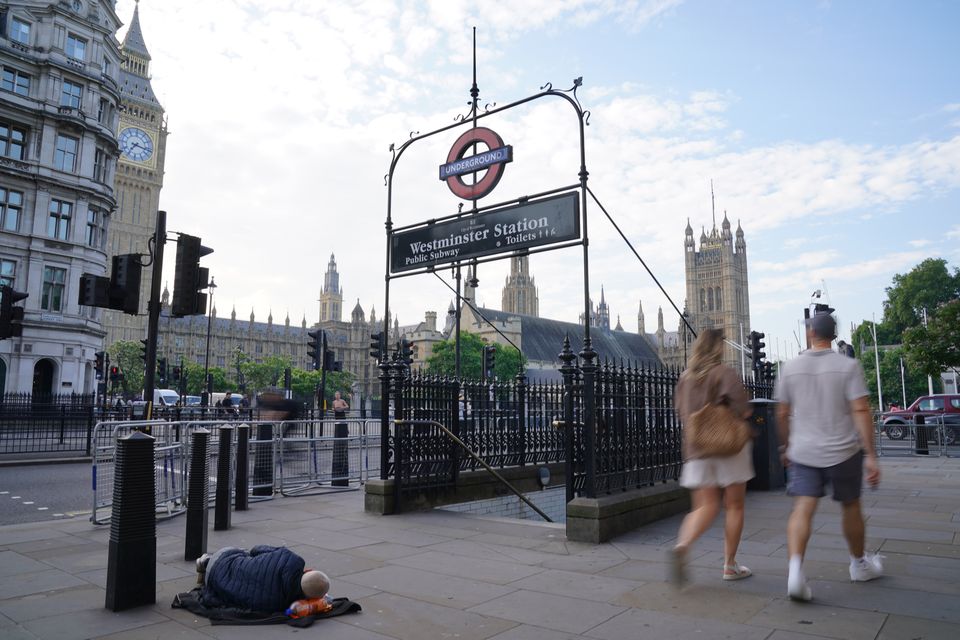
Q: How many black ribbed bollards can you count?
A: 4